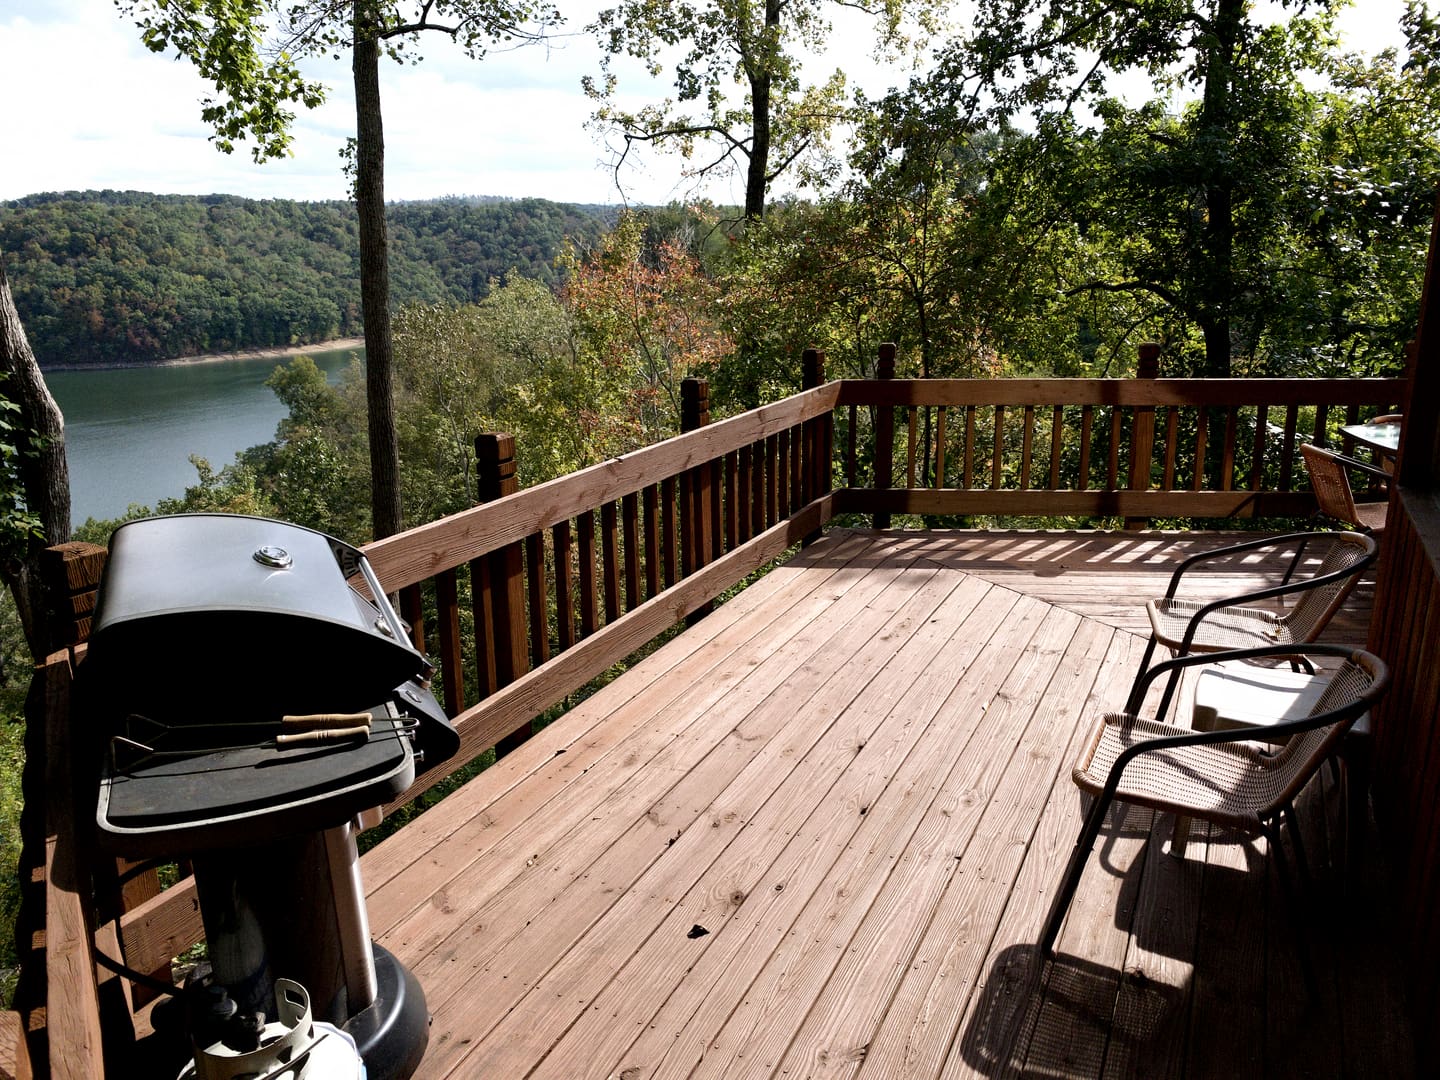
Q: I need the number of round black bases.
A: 1